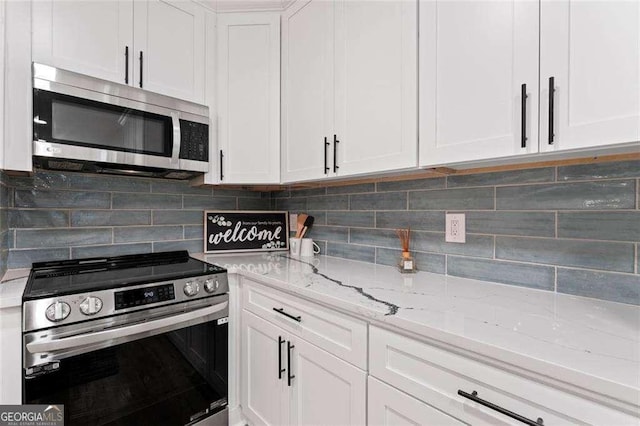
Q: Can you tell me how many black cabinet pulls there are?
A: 11